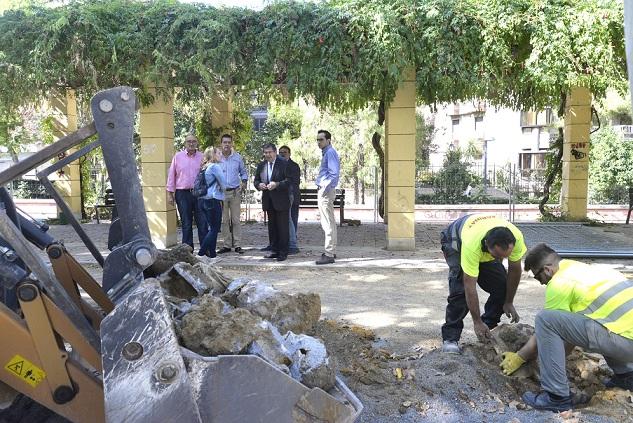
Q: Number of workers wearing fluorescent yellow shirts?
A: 2